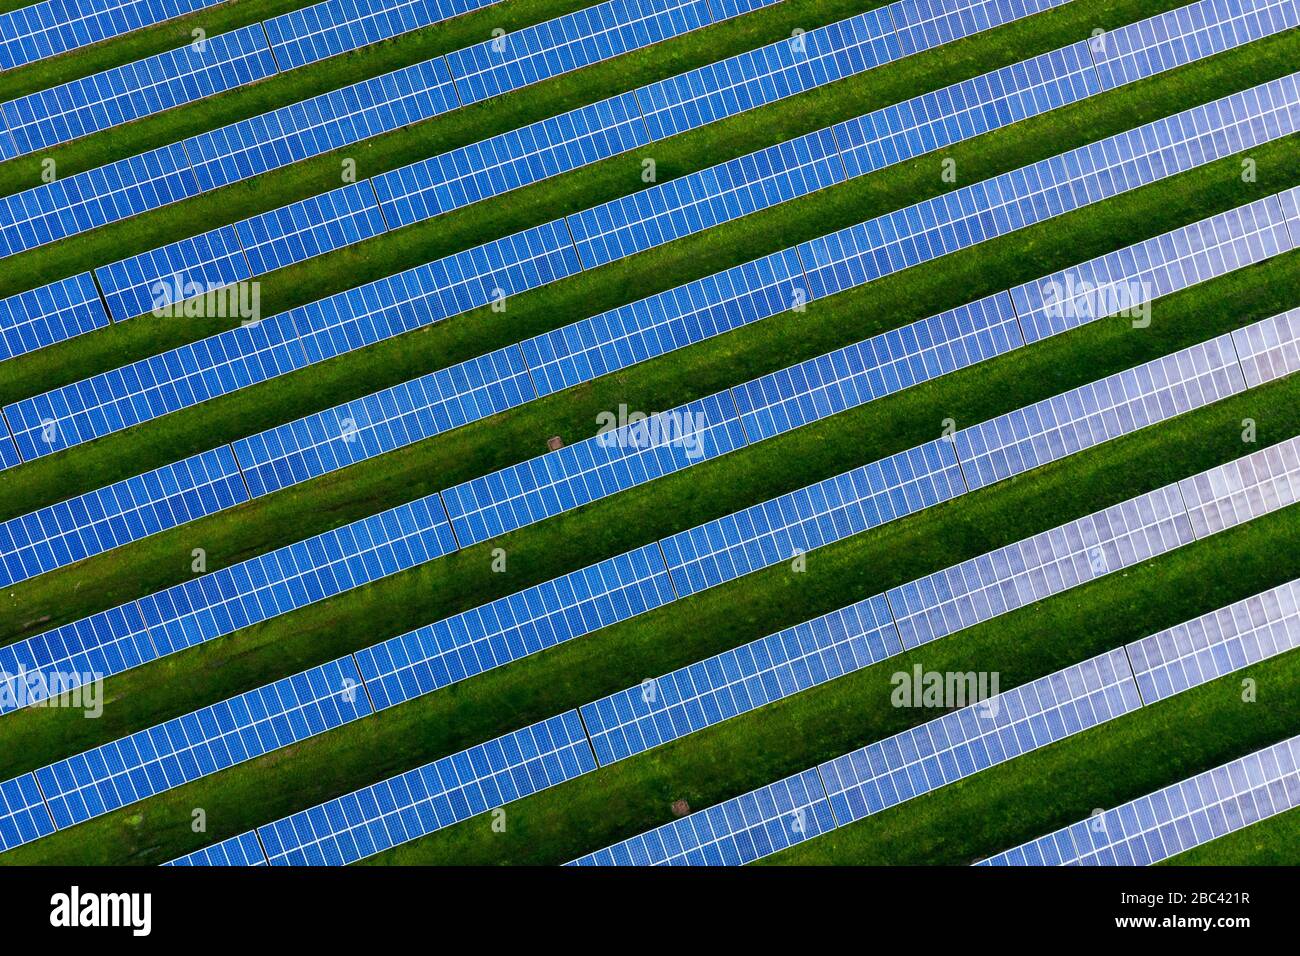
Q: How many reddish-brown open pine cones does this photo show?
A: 0